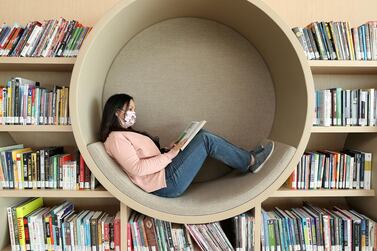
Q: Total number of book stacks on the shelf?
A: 9